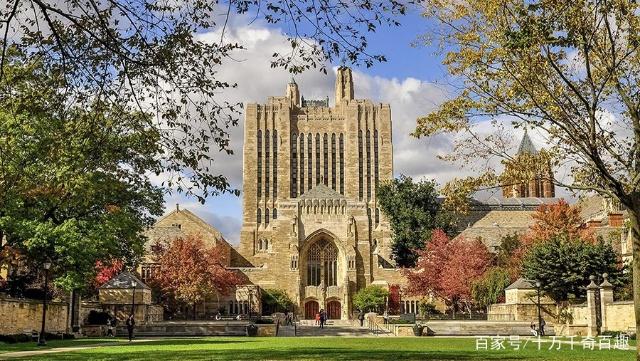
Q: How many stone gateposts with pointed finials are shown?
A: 2